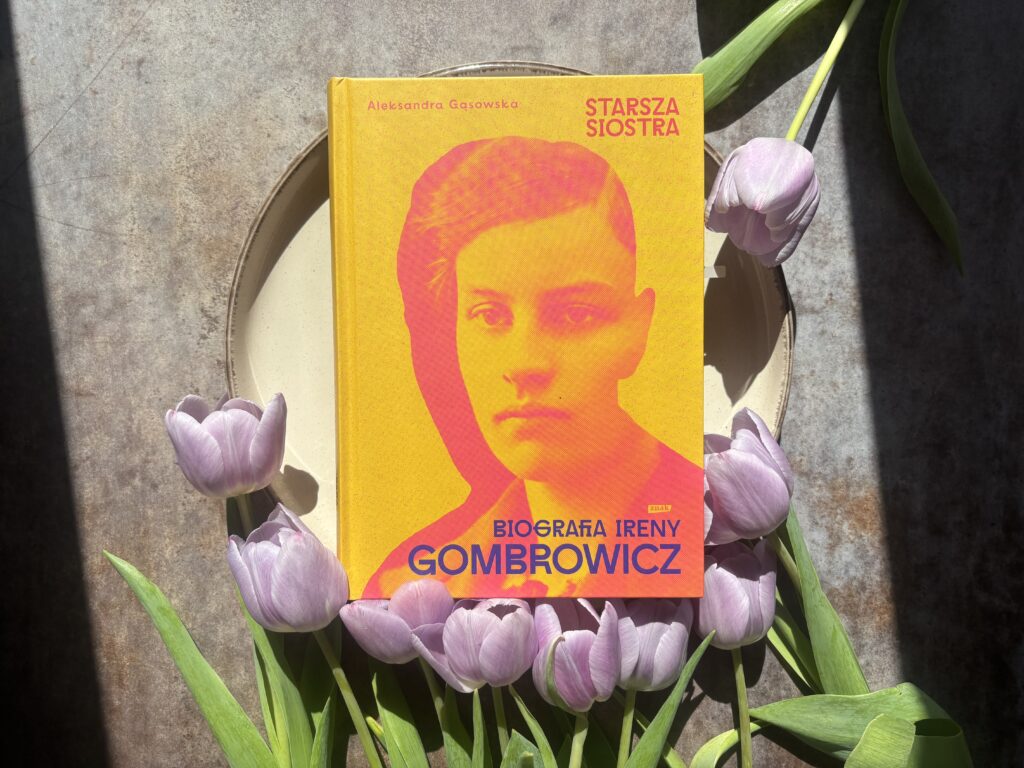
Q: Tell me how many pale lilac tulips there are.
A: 9